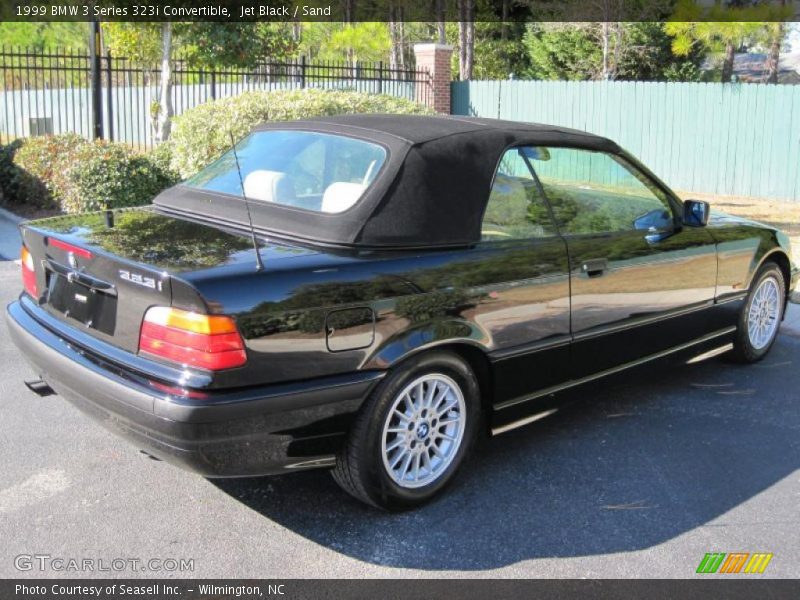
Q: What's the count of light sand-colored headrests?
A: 2